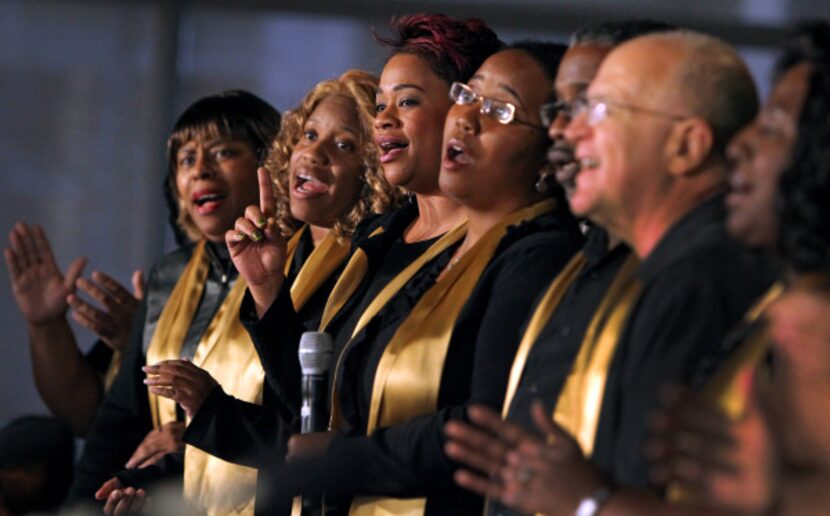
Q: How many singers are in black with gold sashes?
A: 7